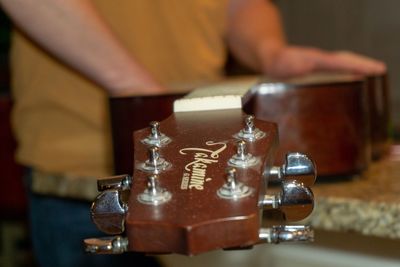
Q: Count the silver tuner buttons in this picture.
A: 6